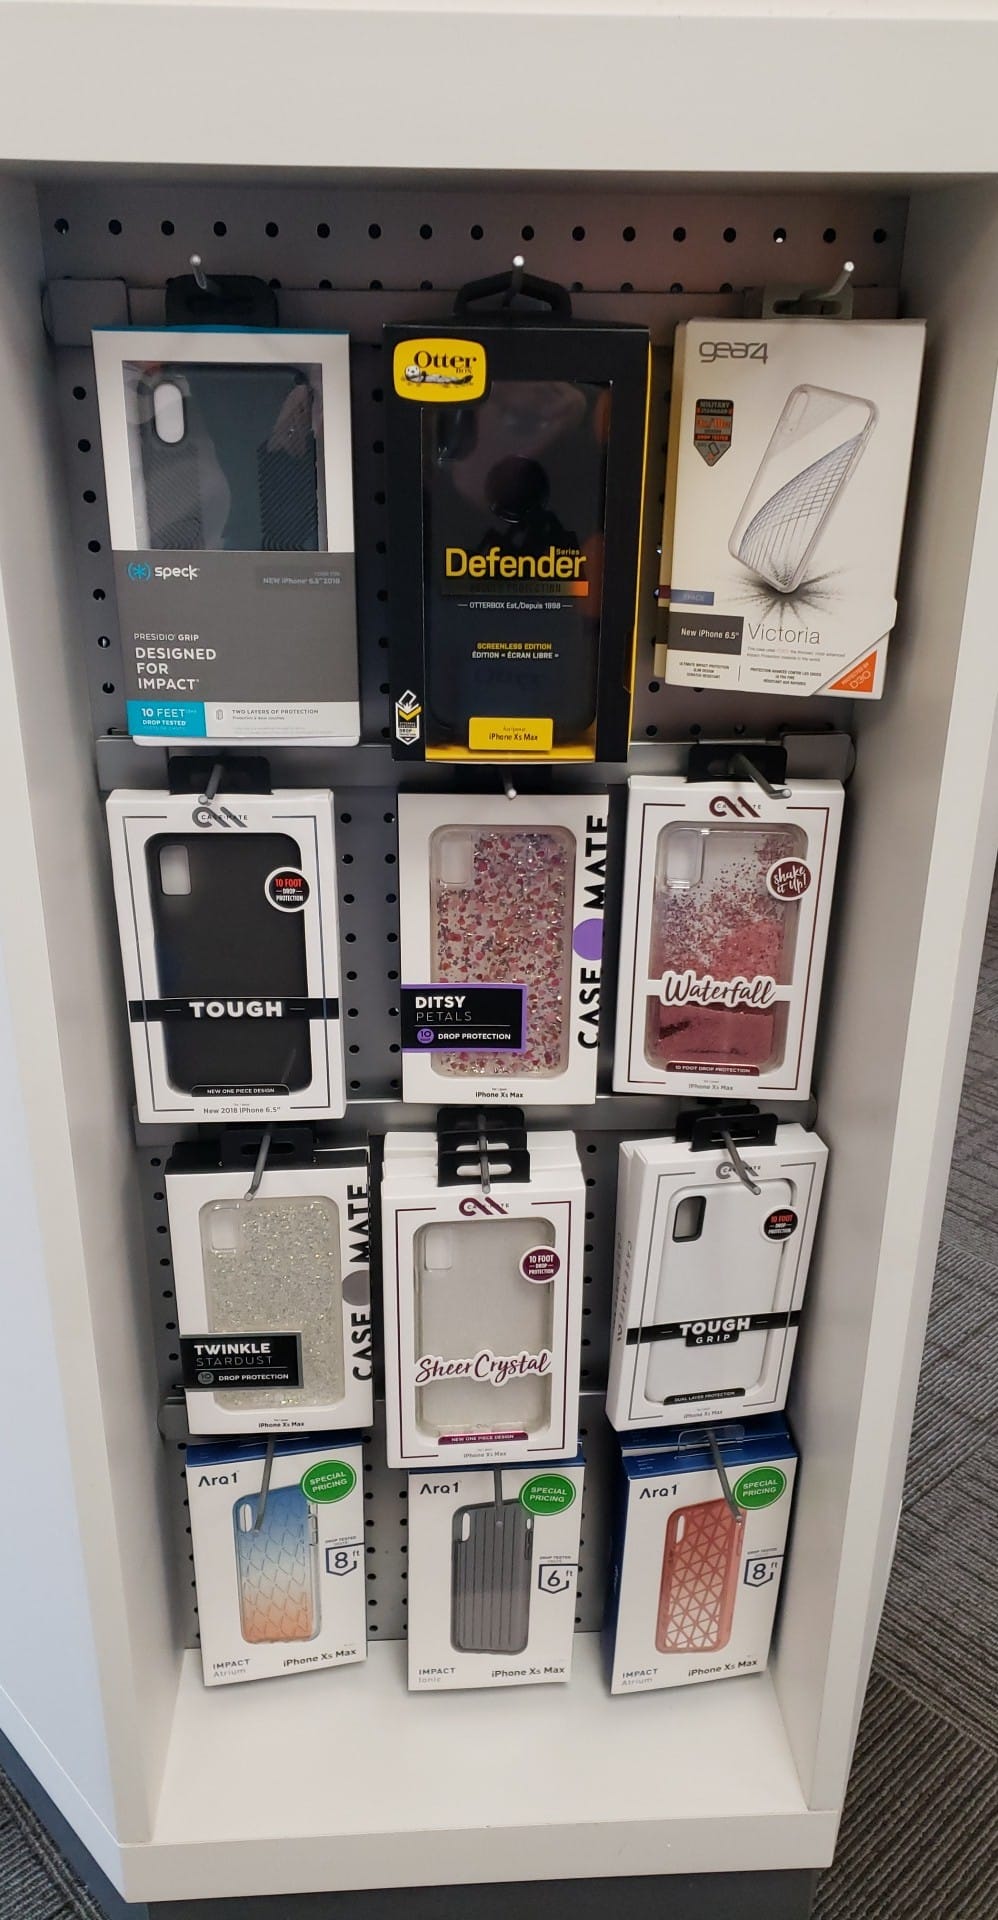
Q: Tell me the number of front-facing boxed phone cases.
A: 12